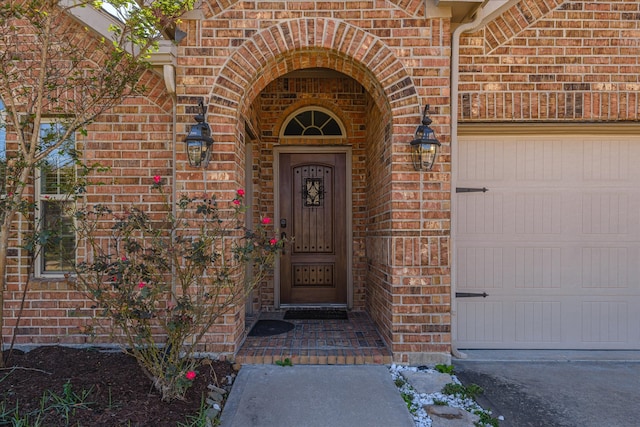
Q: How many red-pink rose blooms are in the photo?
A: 9